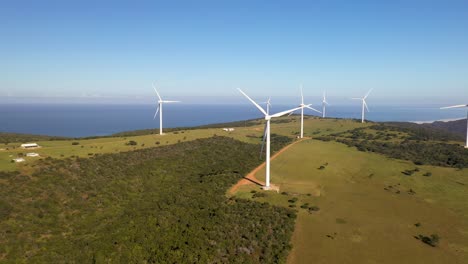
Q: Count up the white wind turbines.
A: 7